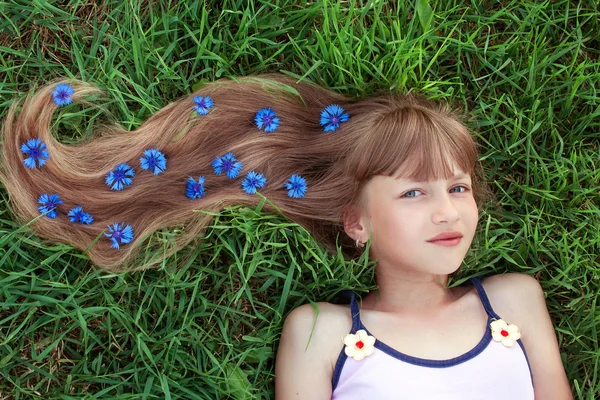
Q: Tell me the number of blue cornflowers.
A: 14